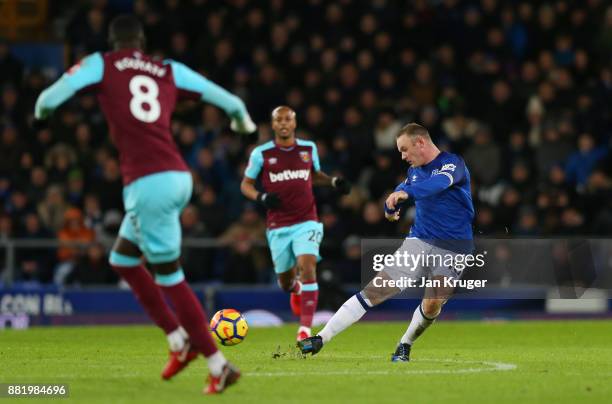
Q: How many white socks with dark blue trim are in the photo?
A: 2